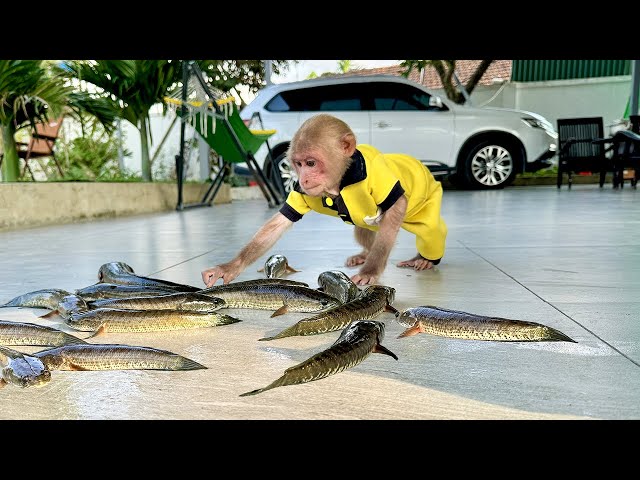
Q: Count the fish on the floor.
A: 14